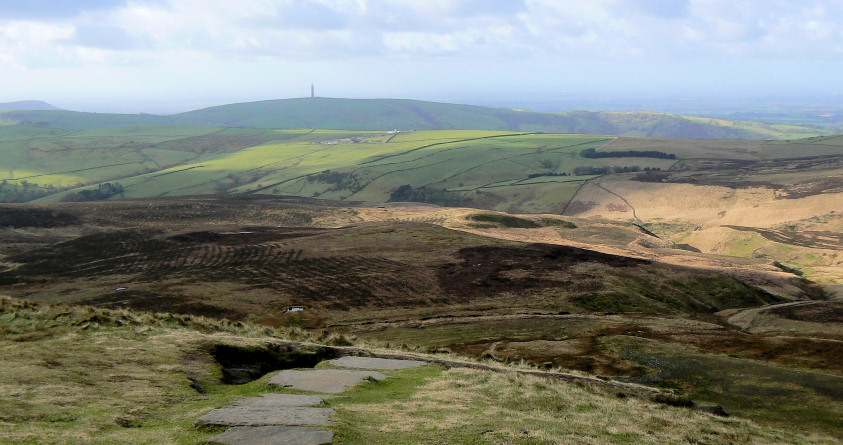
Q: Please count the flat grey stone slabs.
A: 5